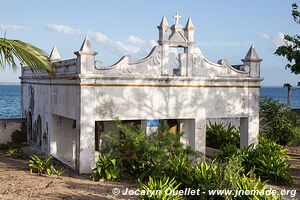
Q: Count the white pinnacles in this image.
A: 5